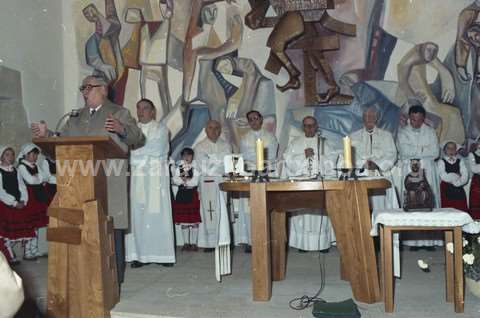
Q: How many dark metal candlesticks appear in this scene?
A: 2